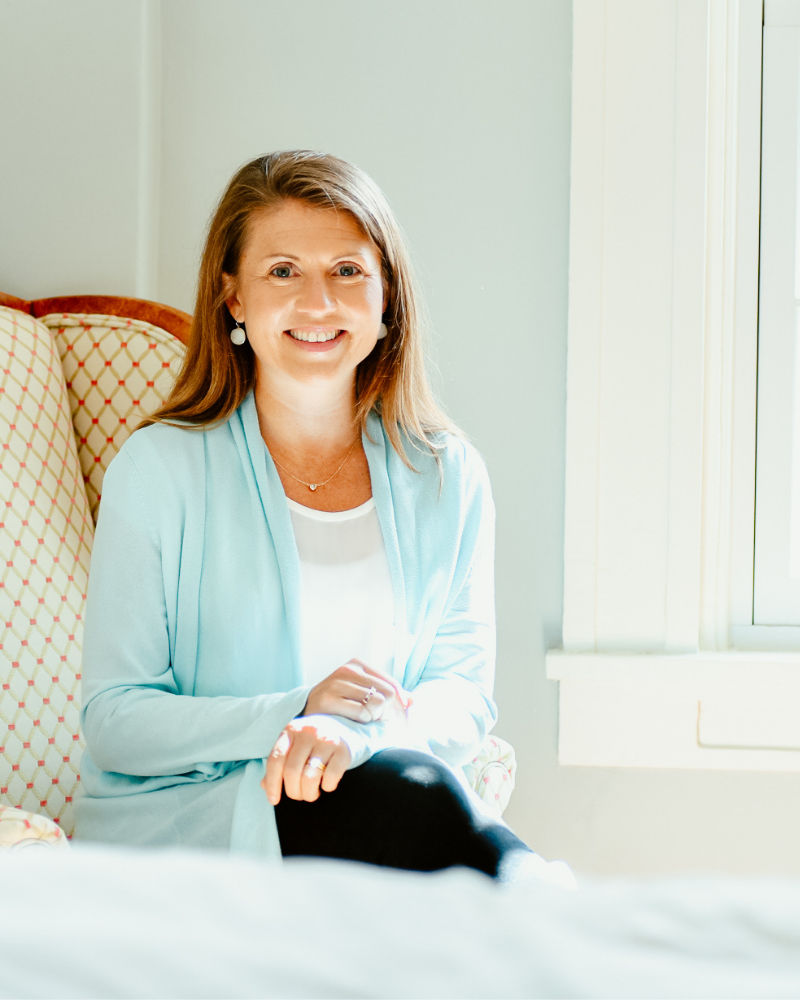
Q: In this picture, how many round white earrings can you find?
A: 2